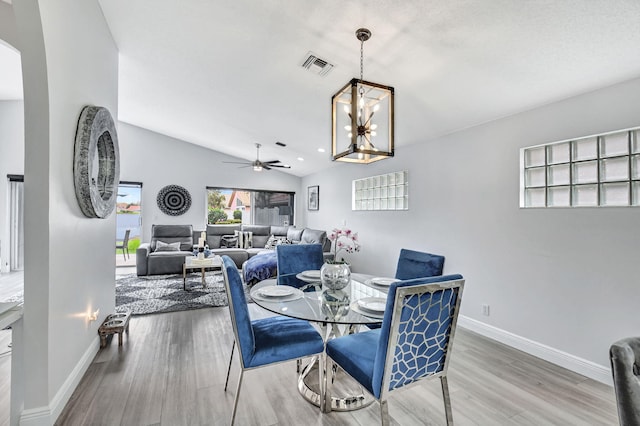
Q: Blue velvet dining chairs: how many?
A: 4